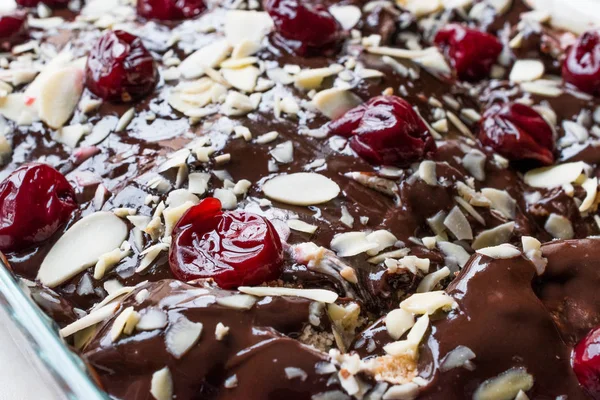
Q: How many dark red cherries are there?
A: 12